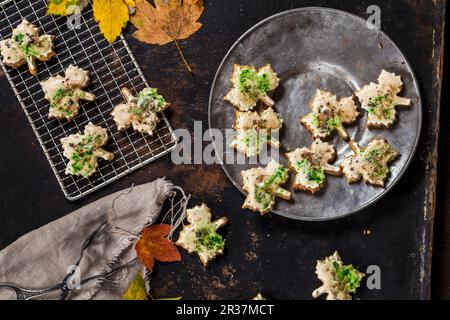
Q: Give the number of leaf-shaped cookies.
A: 13